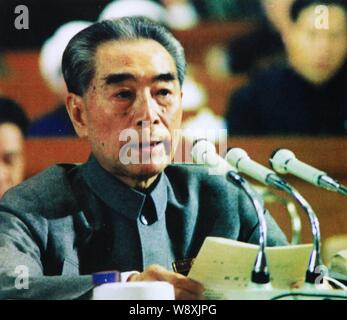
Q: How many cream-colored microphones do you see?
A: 3